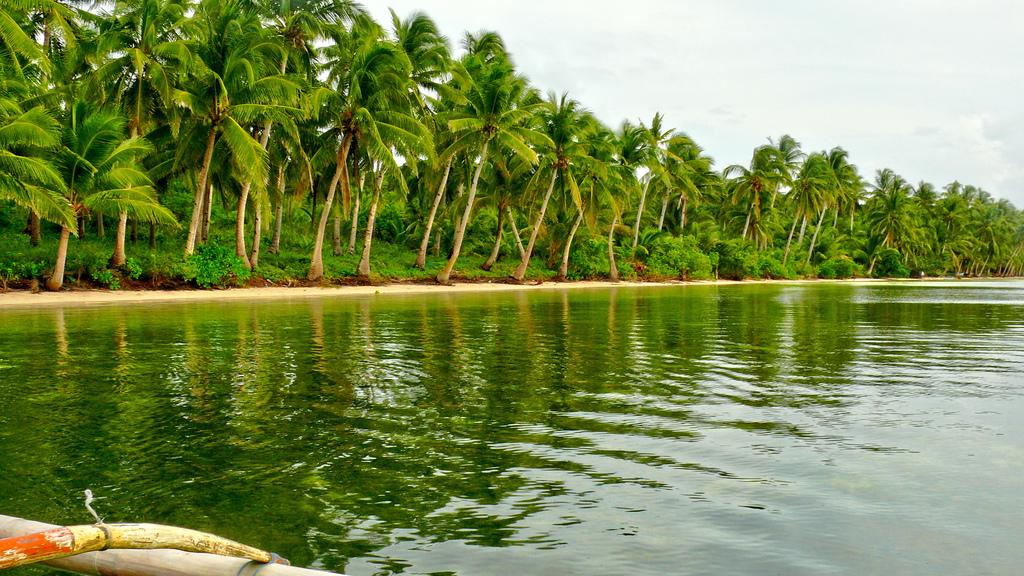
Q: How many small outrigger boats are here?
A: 1